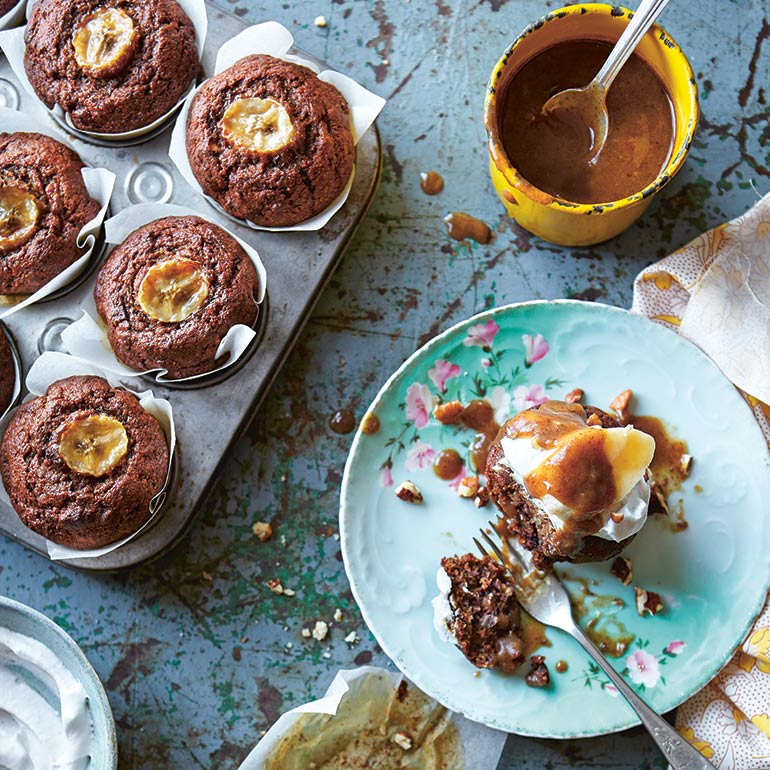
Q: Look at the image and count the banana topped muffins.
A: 5